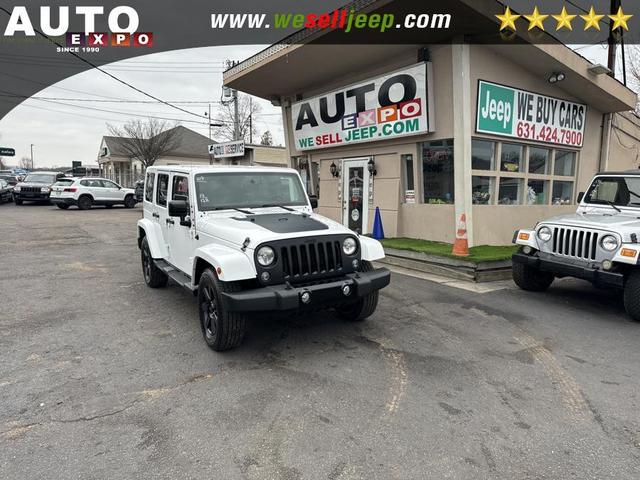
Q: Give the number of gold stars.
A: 5